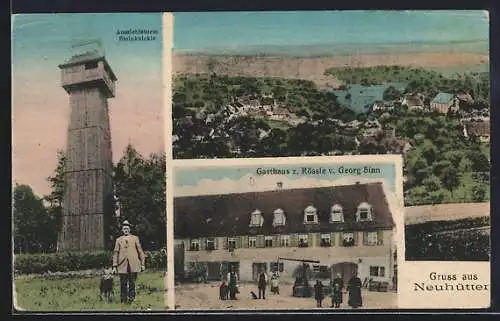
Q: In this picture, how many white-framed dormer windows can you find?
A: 5